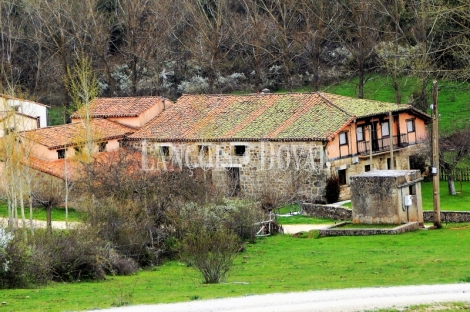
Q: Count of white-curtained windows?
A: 4